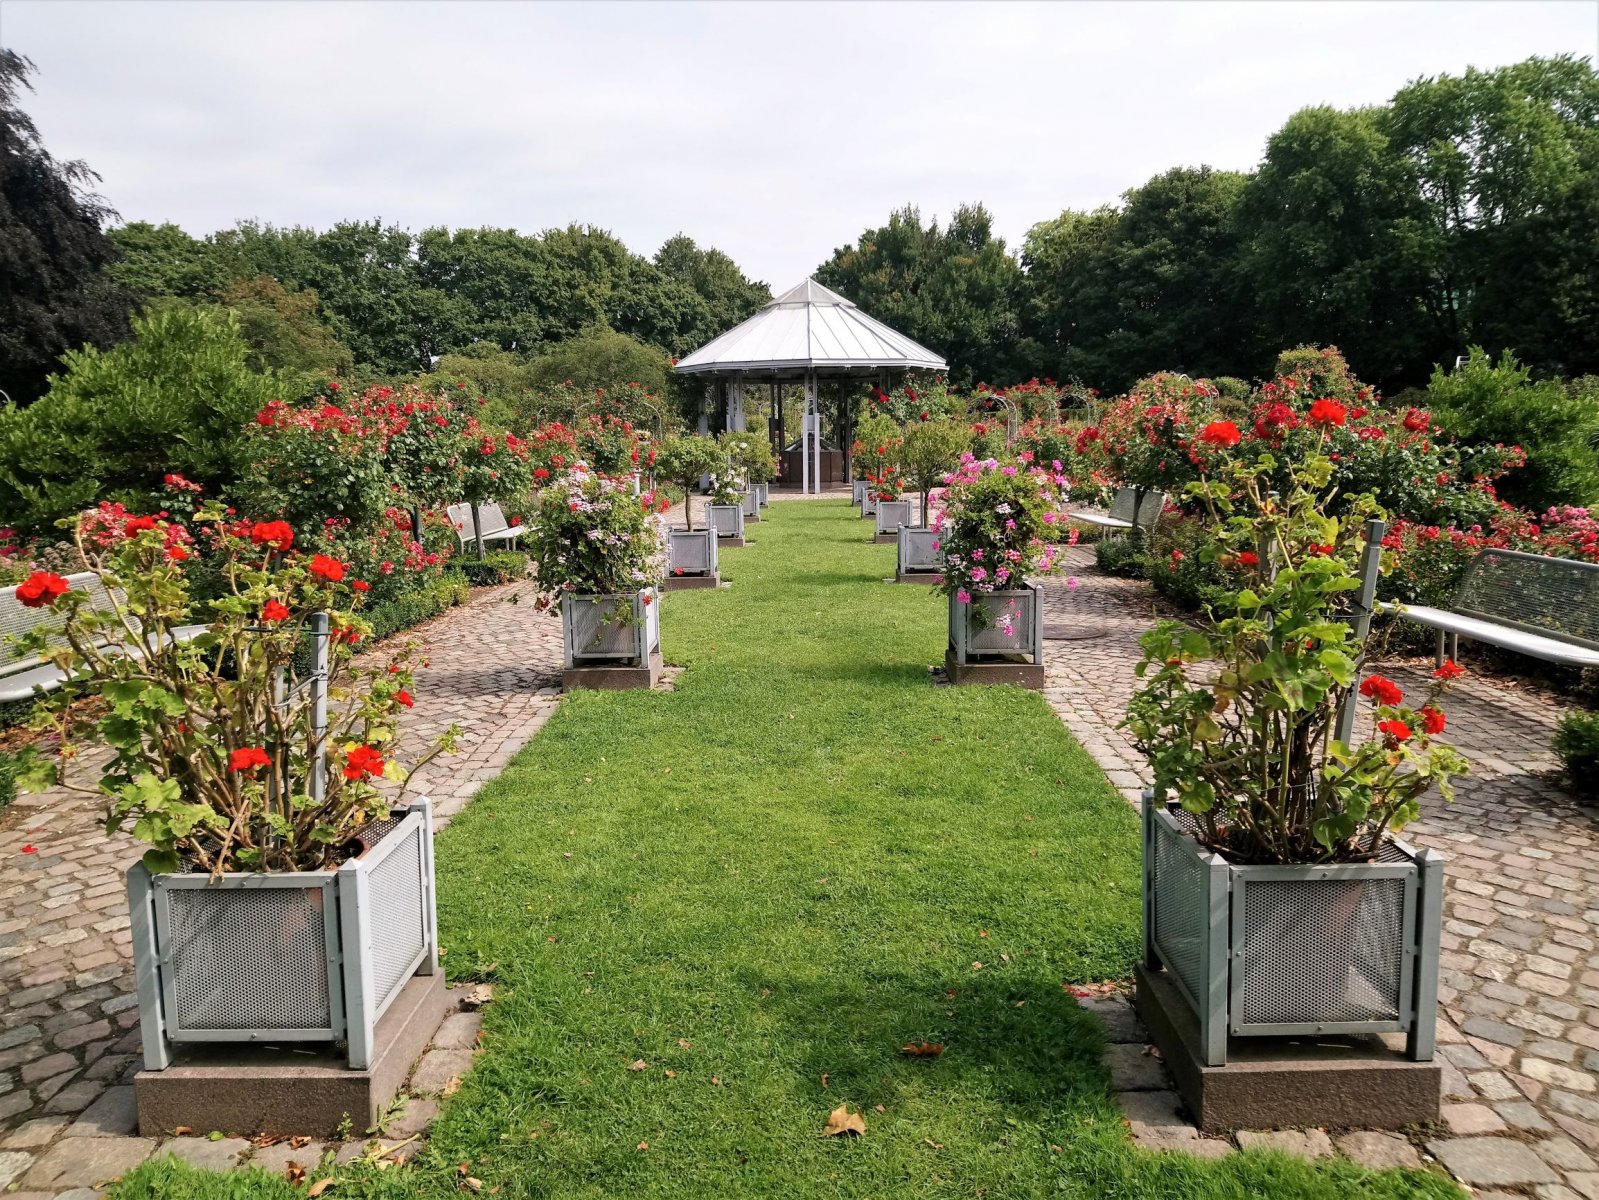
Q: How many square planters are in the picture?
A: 12